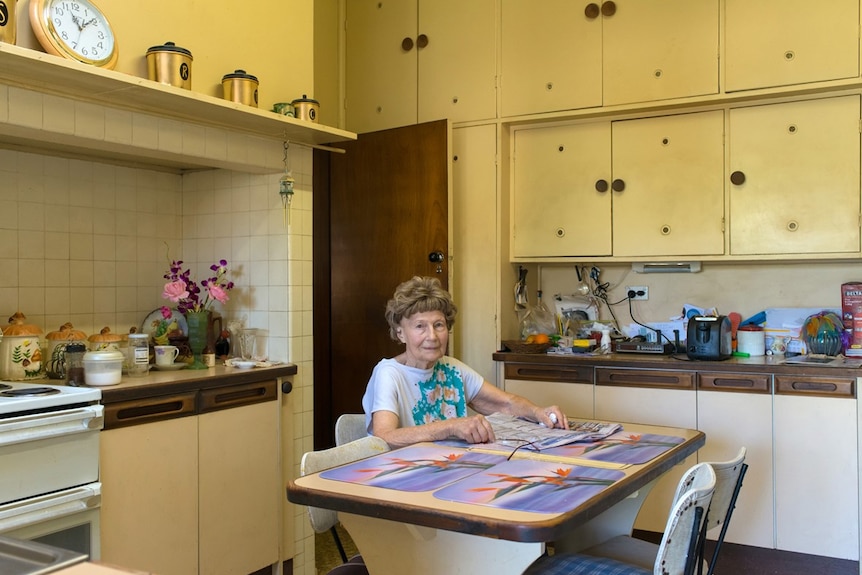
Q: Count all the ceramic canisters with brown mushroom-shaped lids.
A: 4